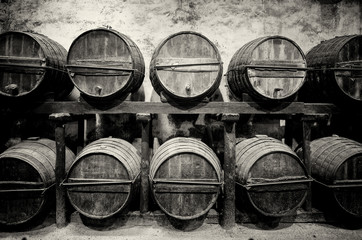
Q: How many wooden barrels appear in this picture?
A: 10